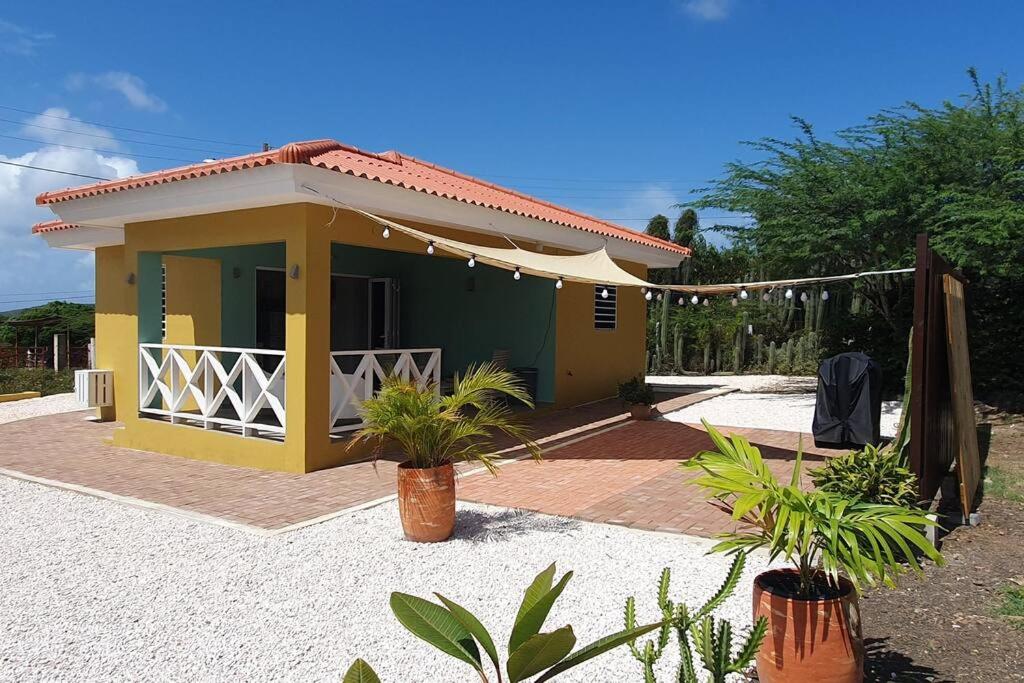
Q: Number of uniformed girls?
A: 0